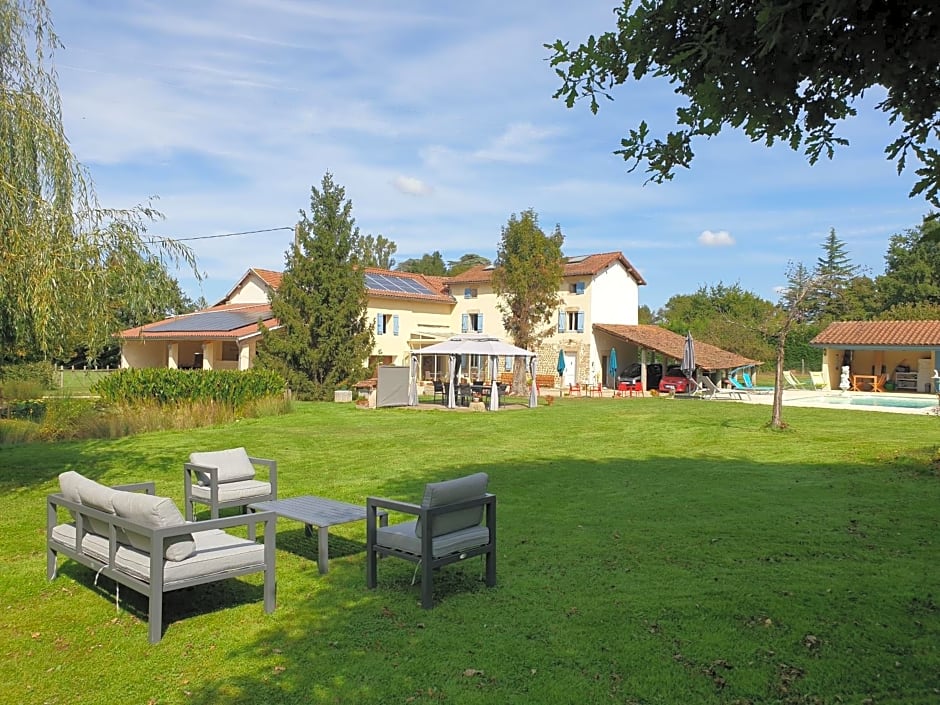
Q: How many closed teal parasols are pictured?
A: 2